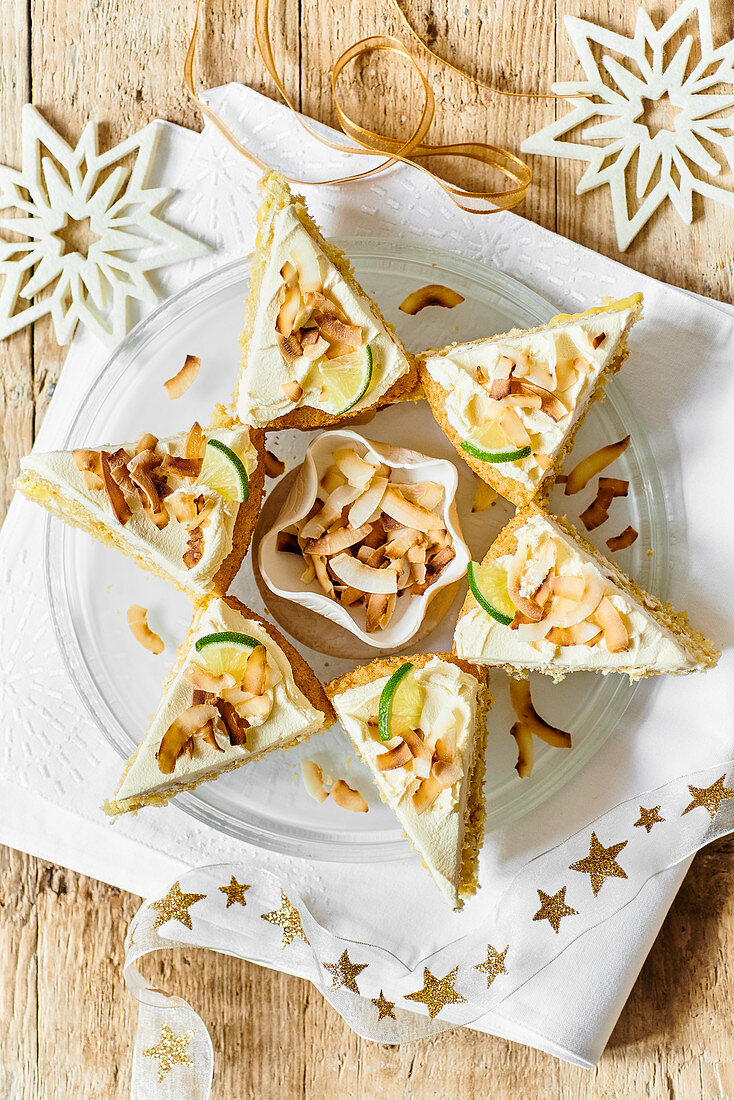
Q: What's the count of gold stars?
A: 12